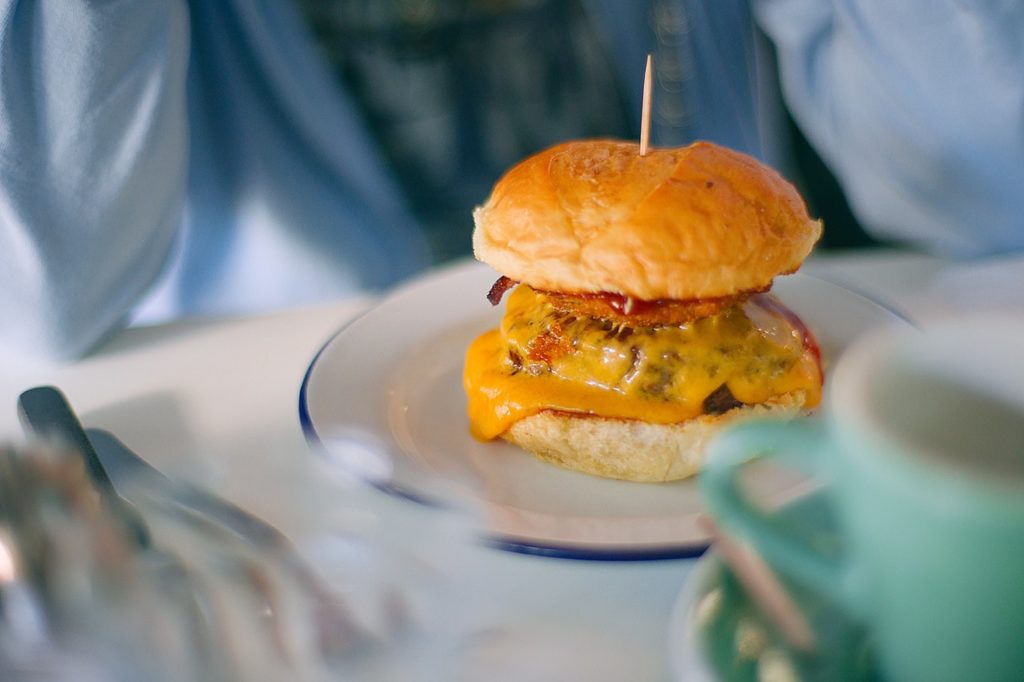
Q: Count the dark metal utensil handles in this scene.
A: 2